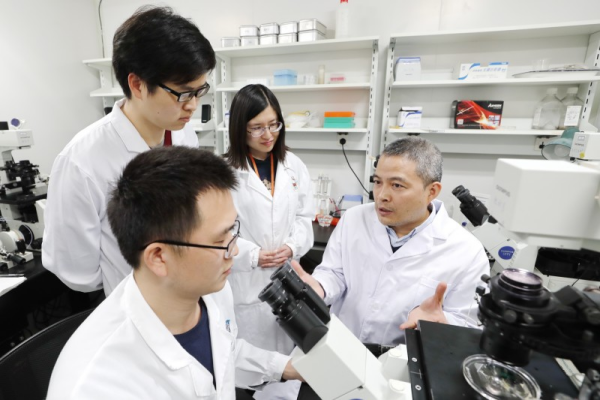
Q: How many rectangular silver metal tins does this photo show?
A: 9